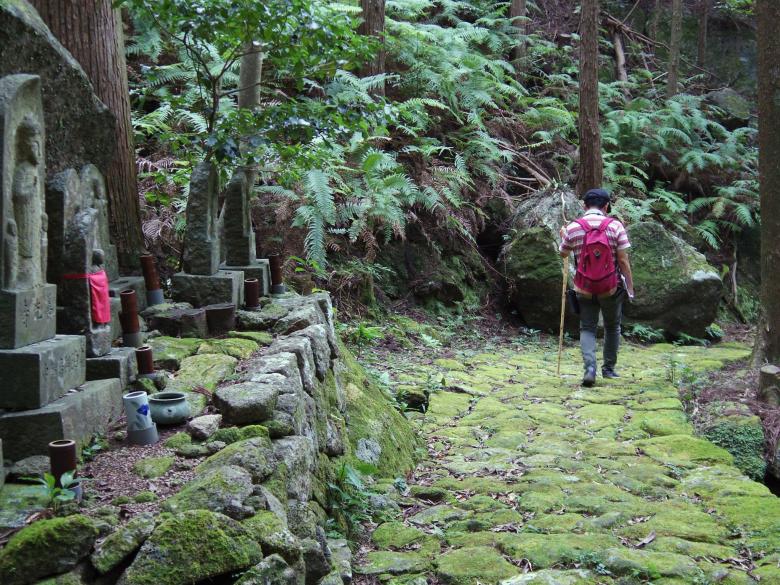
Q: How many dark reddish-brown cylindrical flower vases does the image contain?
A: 6